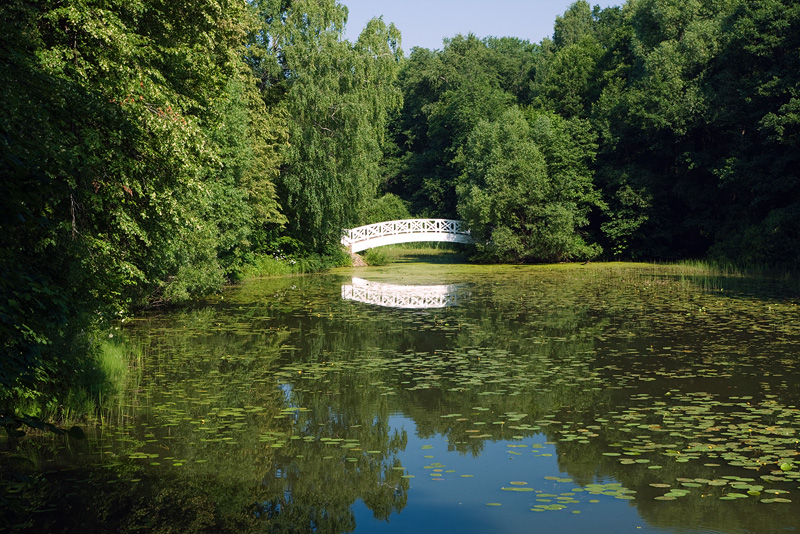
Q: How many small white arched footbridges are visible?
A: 1